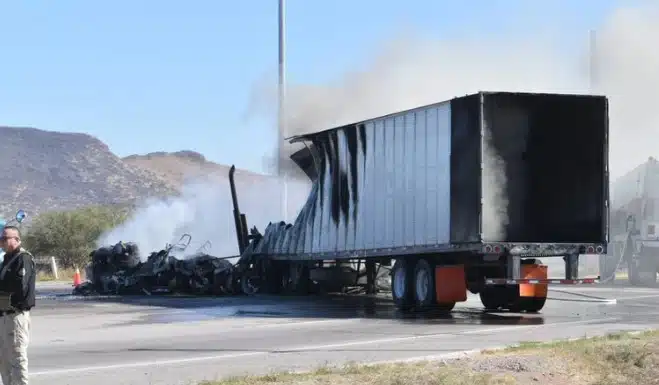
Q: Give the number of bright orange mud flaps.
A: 2